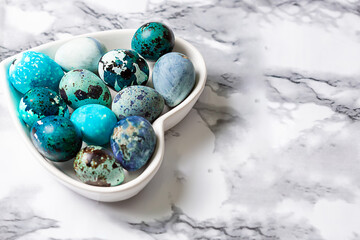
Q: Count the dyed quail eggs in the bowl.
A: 12